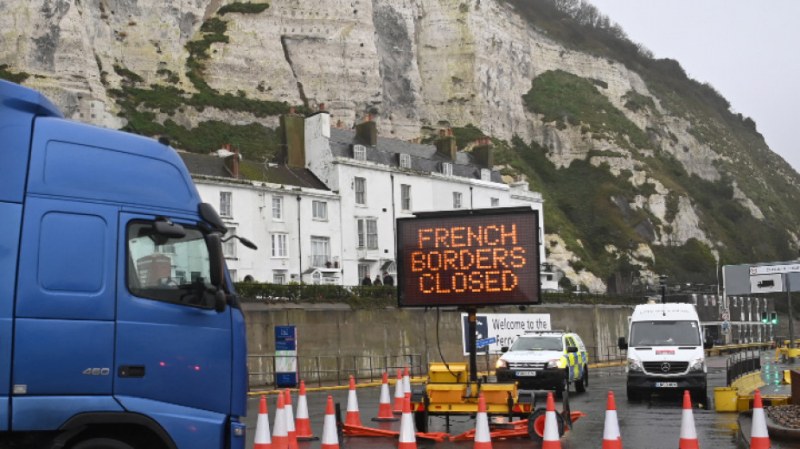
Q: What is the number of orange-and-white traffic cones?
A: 15